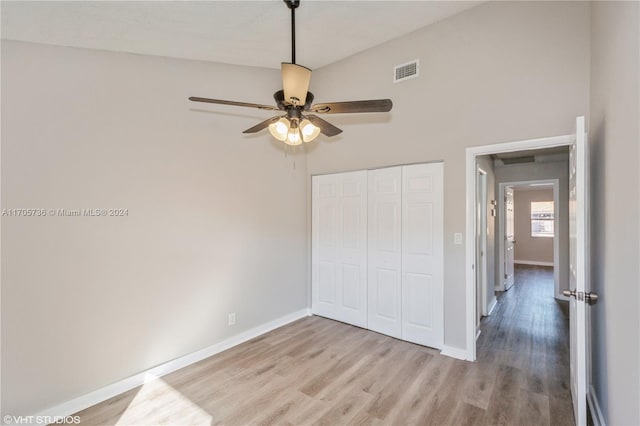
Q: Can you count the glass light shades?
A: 3